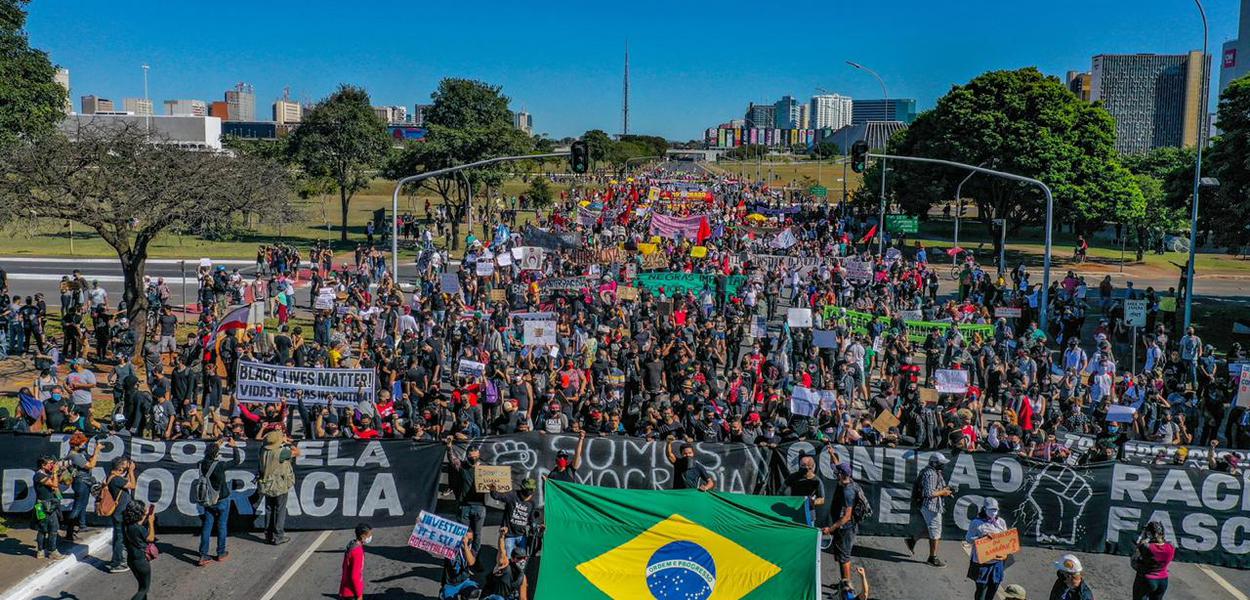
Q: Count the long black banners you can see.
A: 3